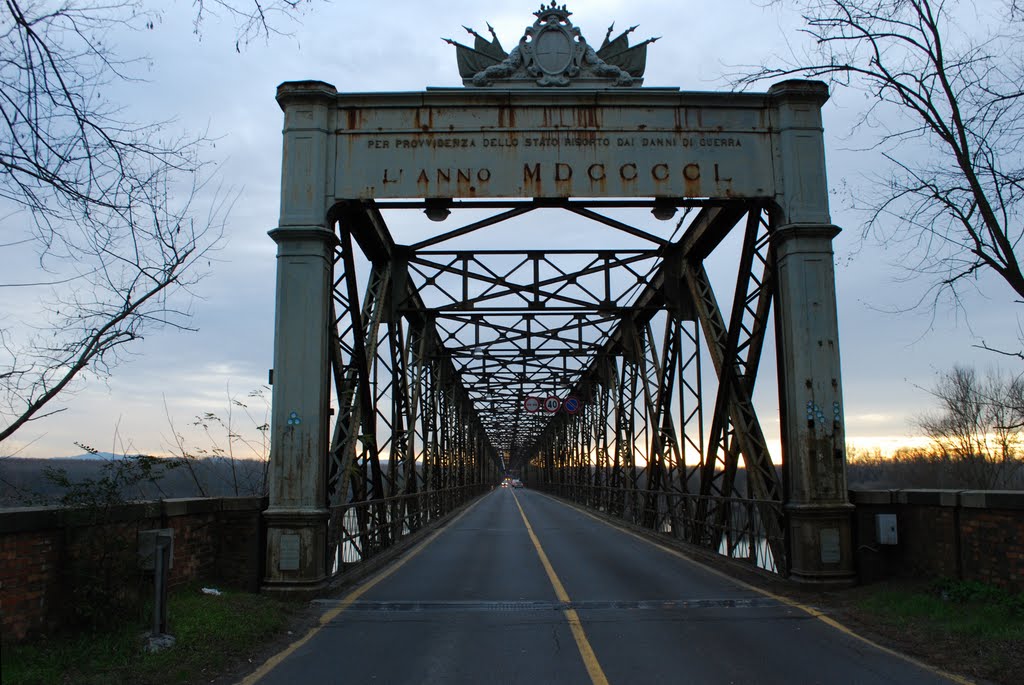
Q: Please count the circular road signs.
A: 3